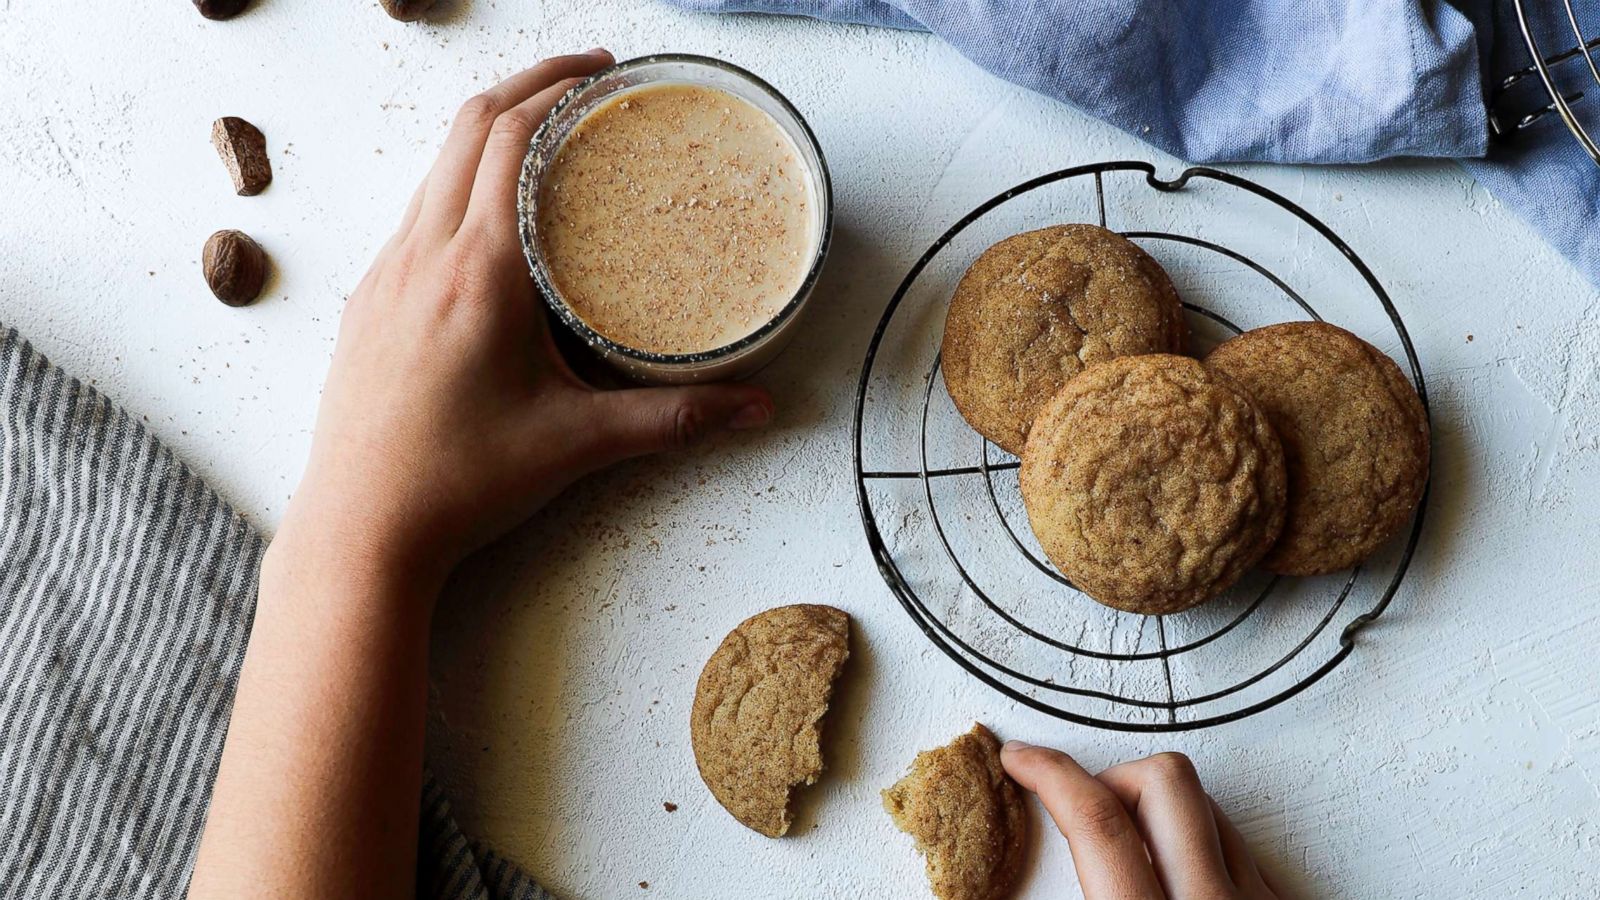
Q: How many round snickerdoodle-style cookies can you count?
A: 3